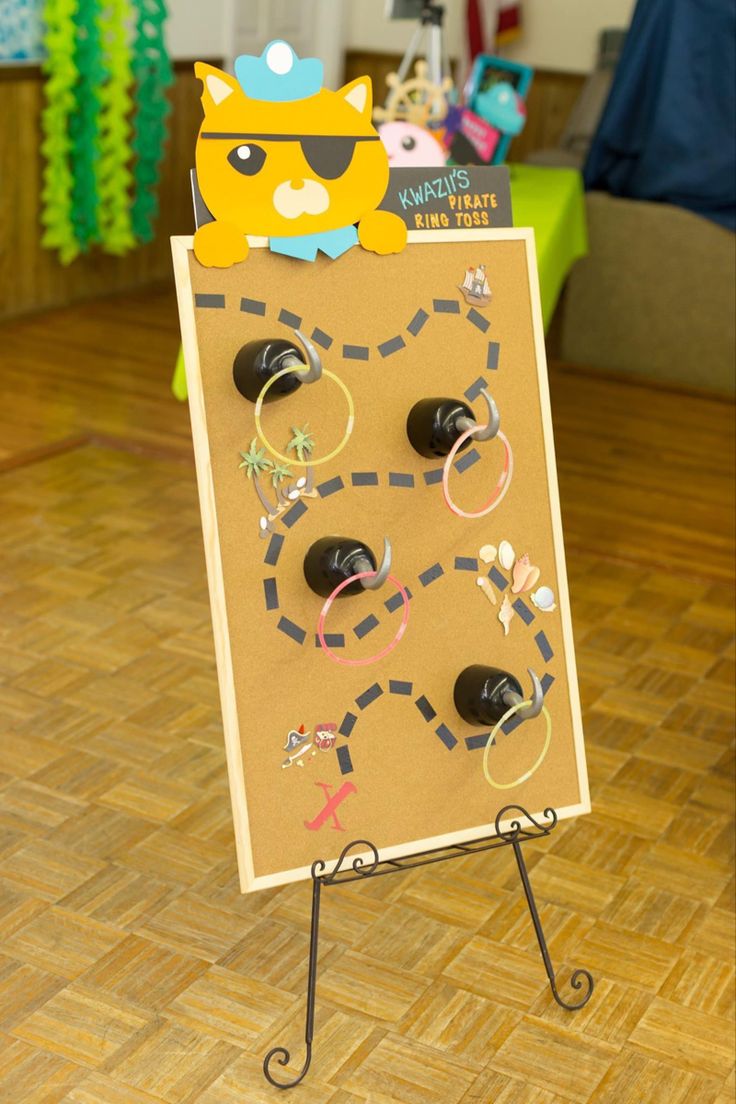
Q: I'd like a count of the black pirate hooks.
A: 4